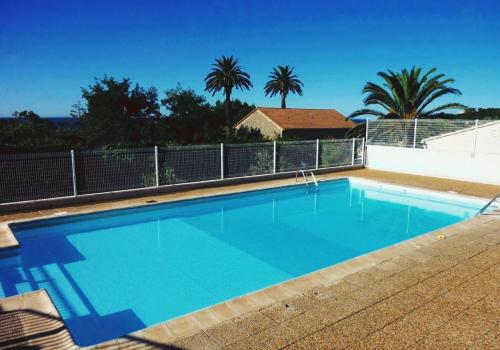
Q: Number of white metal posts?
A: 10